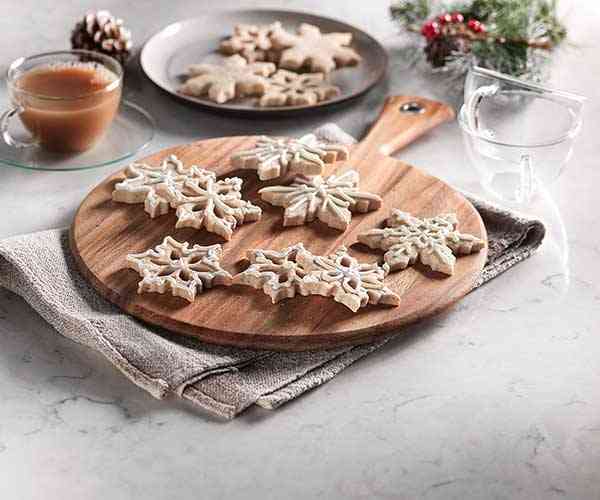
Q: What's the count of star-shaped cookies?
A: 12